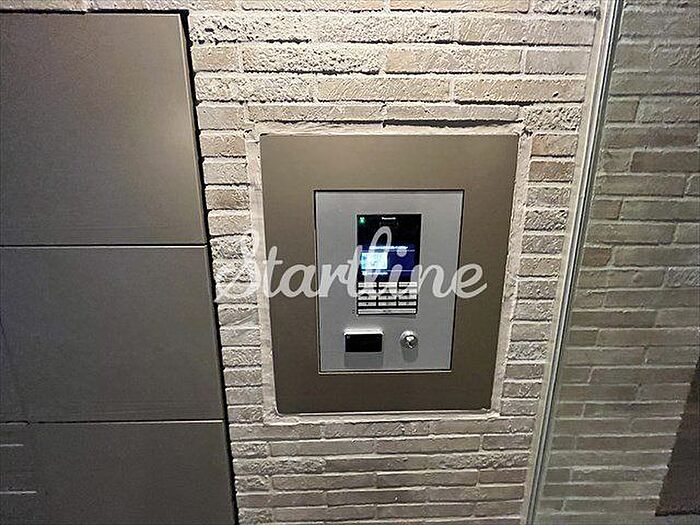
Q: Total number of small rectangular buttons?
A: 12